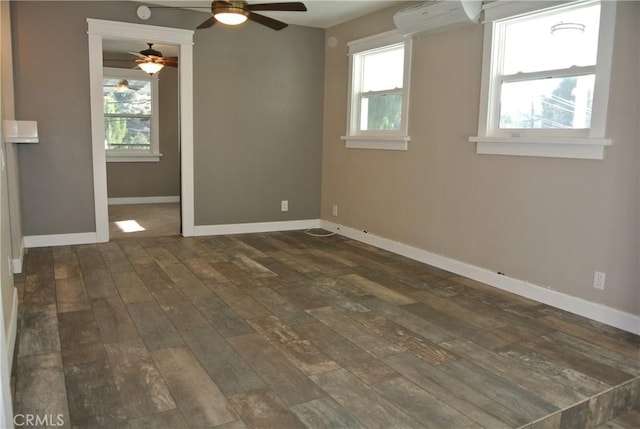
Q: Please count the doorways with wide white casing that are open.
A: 1